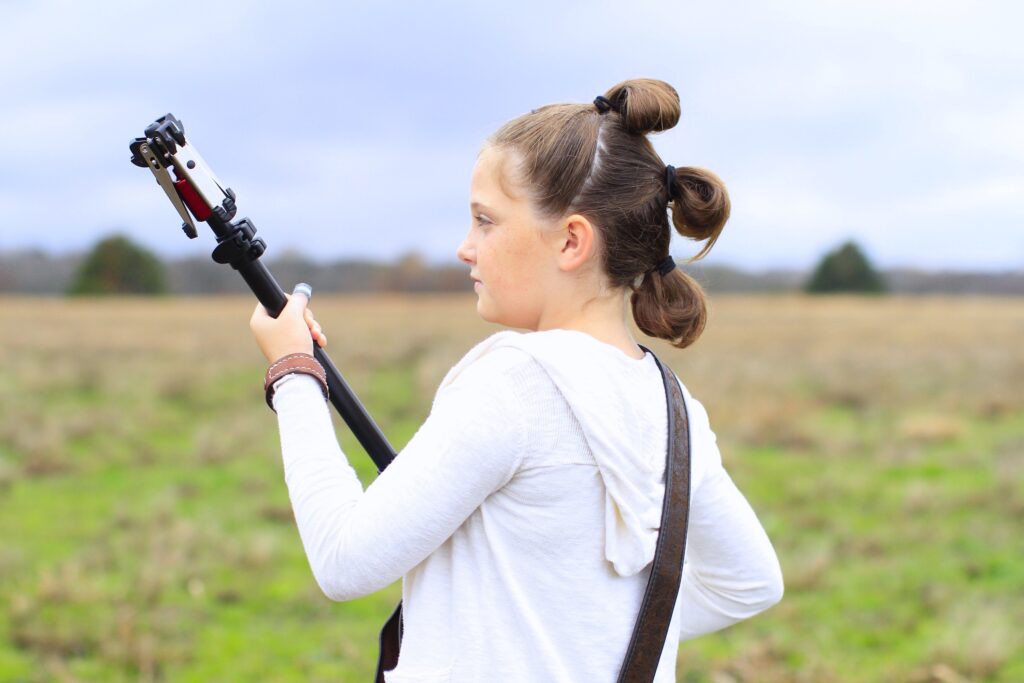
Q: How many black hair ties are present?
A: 3